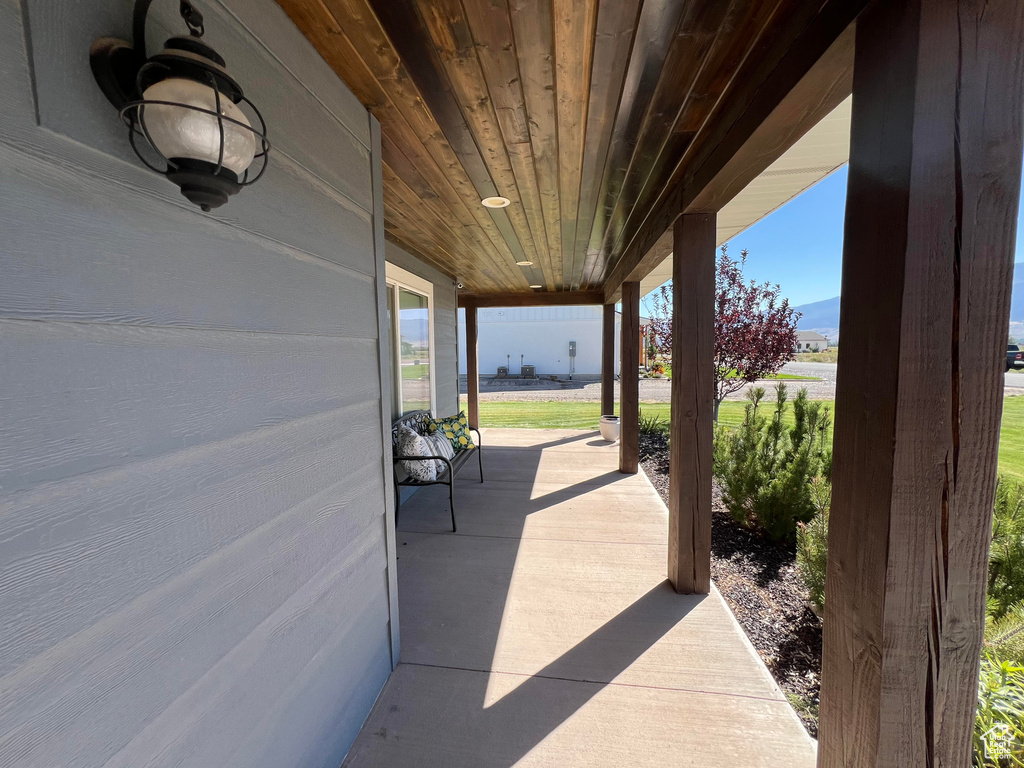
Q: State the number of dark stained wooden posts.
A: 5